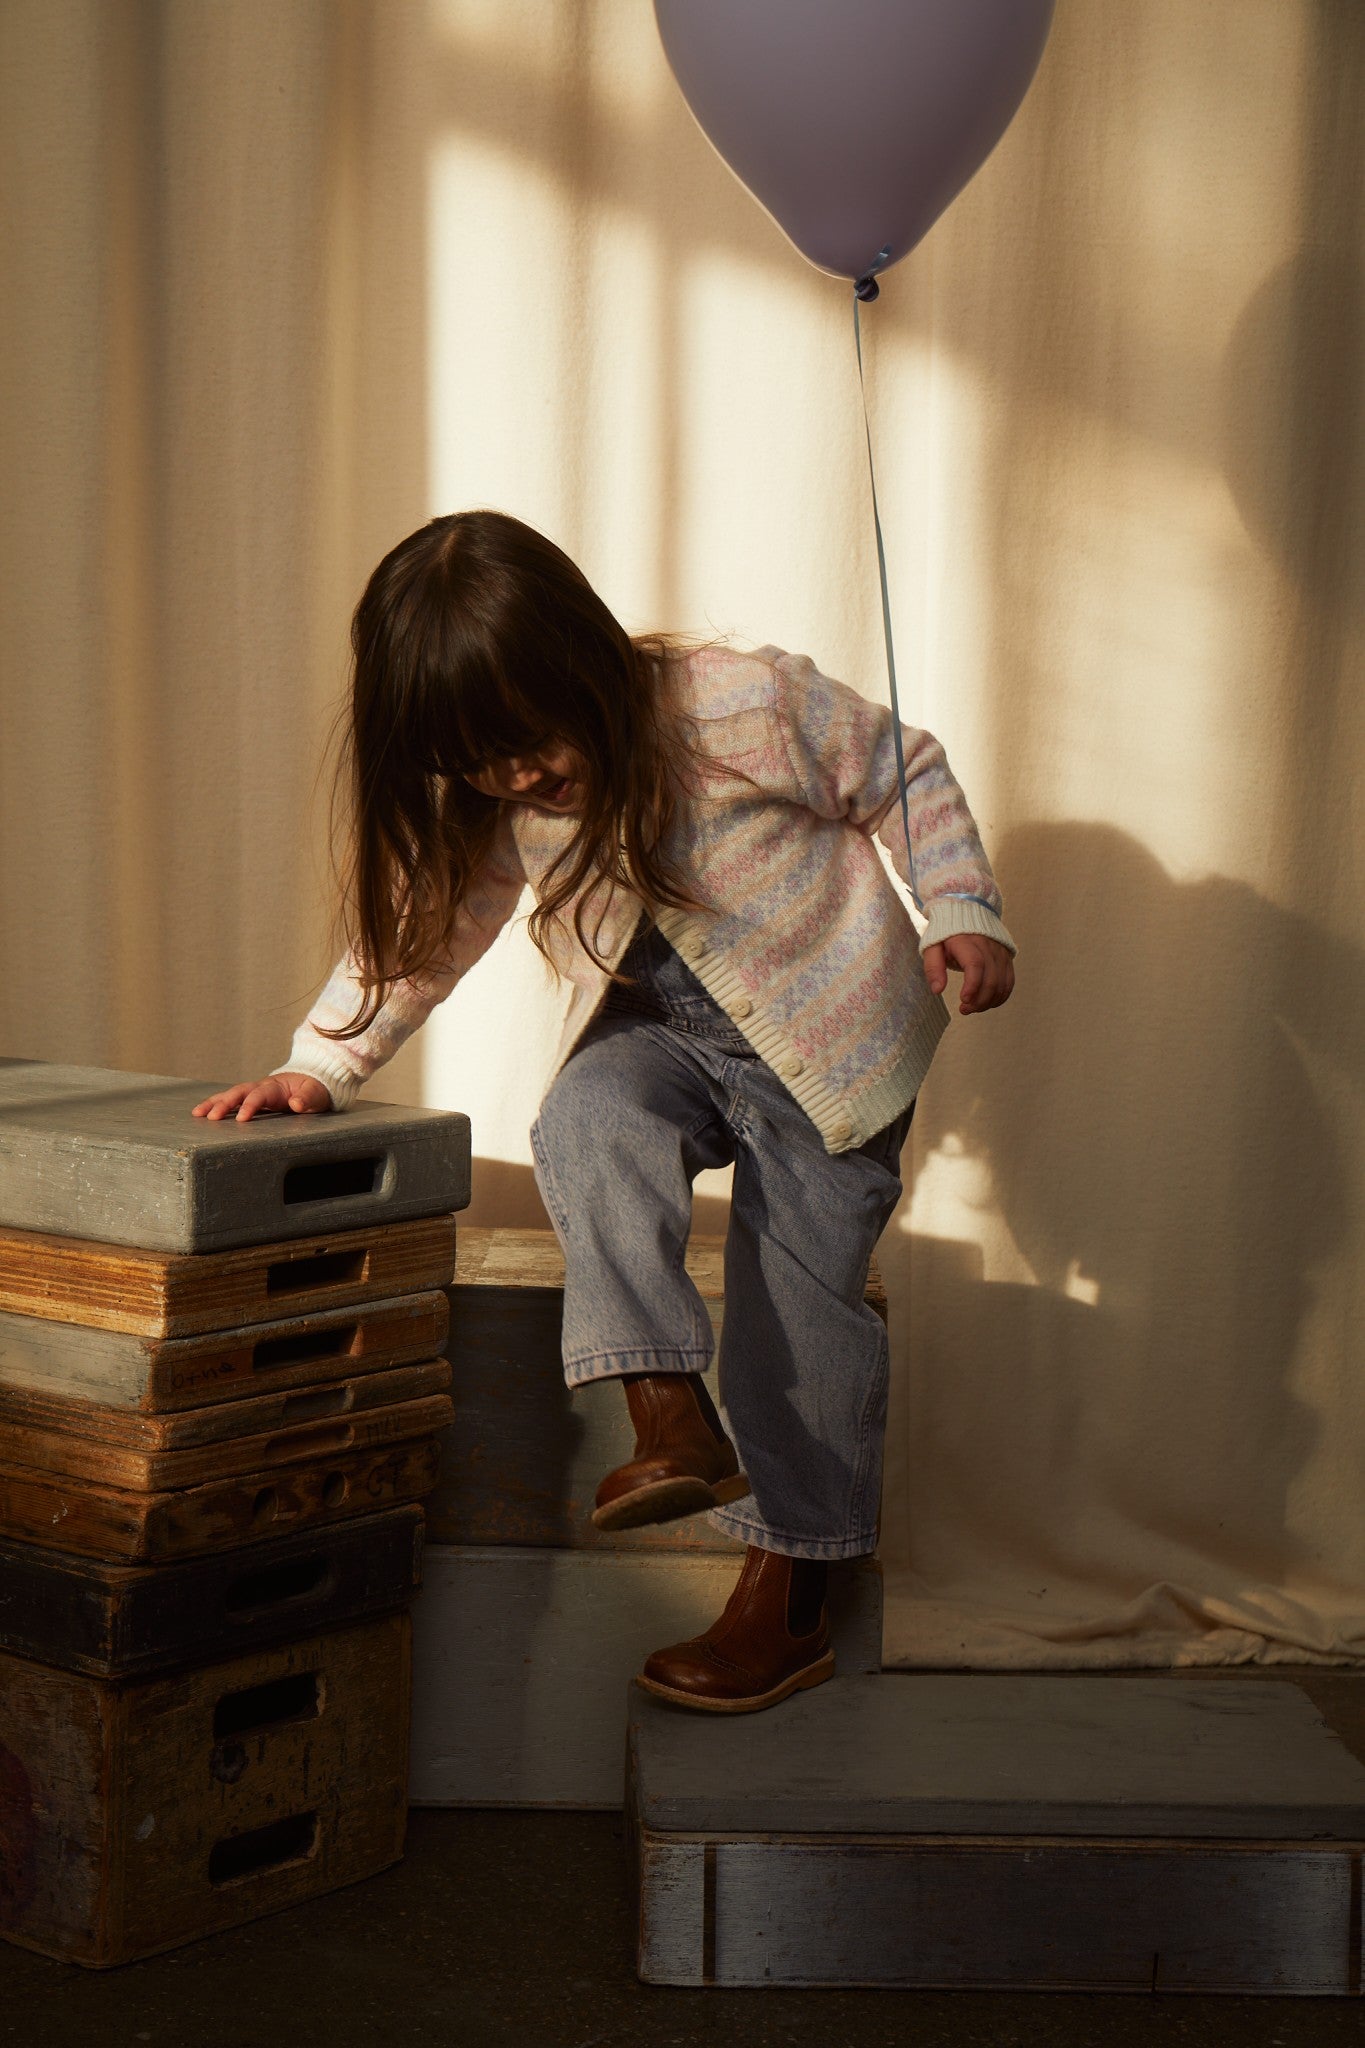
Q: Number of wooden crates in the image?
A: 12